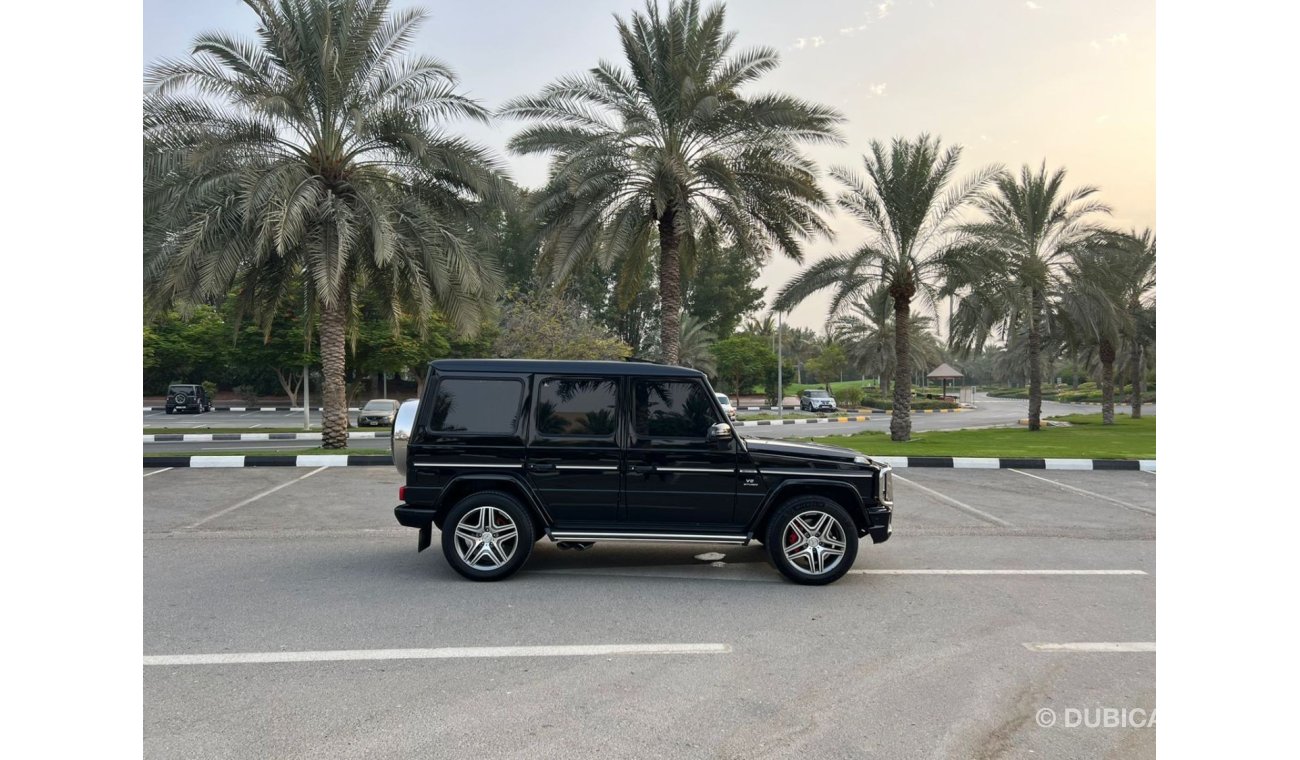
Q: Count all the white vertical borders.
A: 2